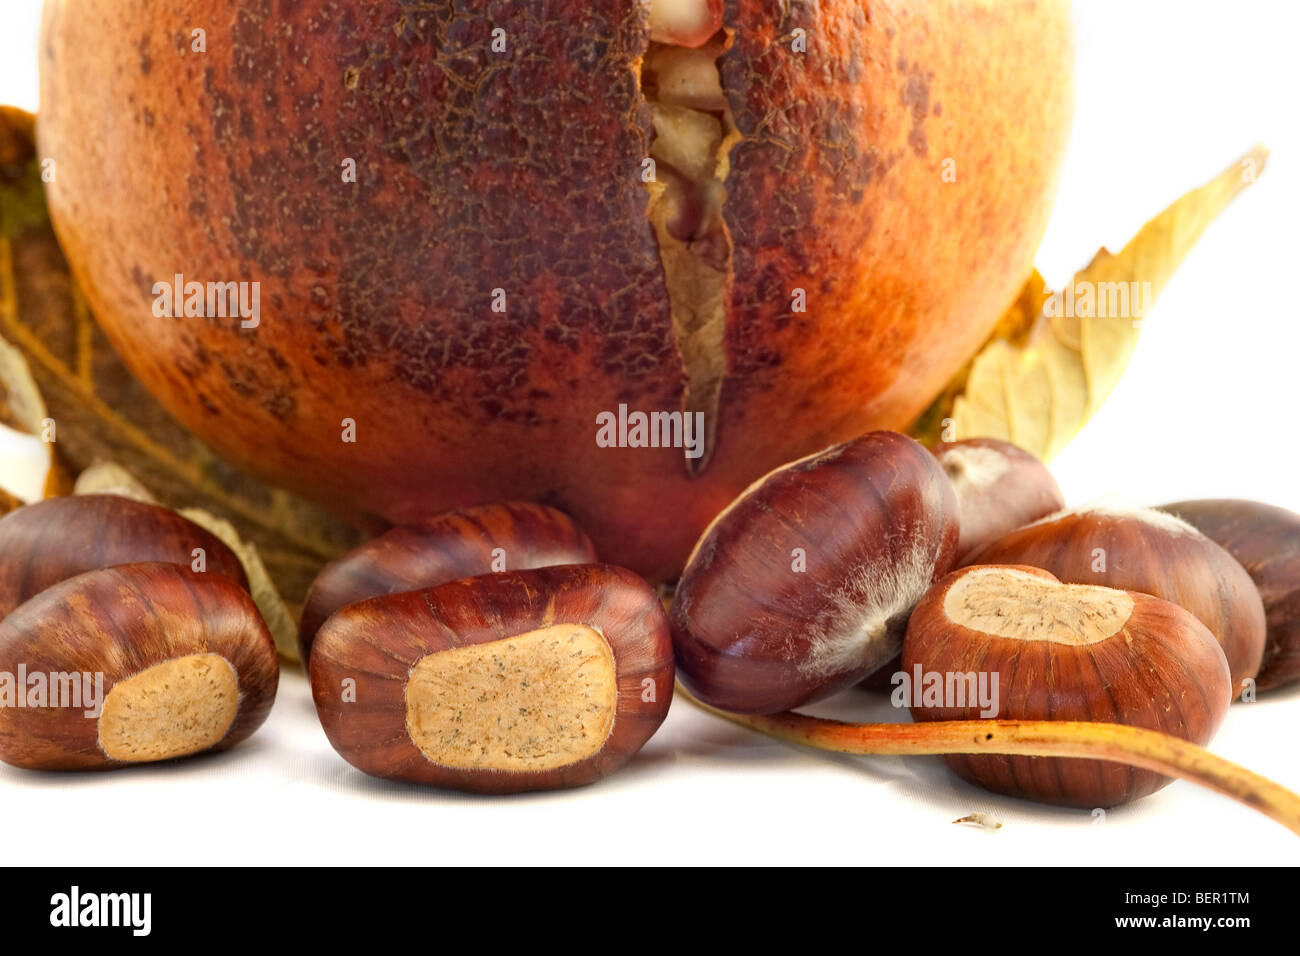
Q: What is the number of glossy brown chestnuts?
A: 9